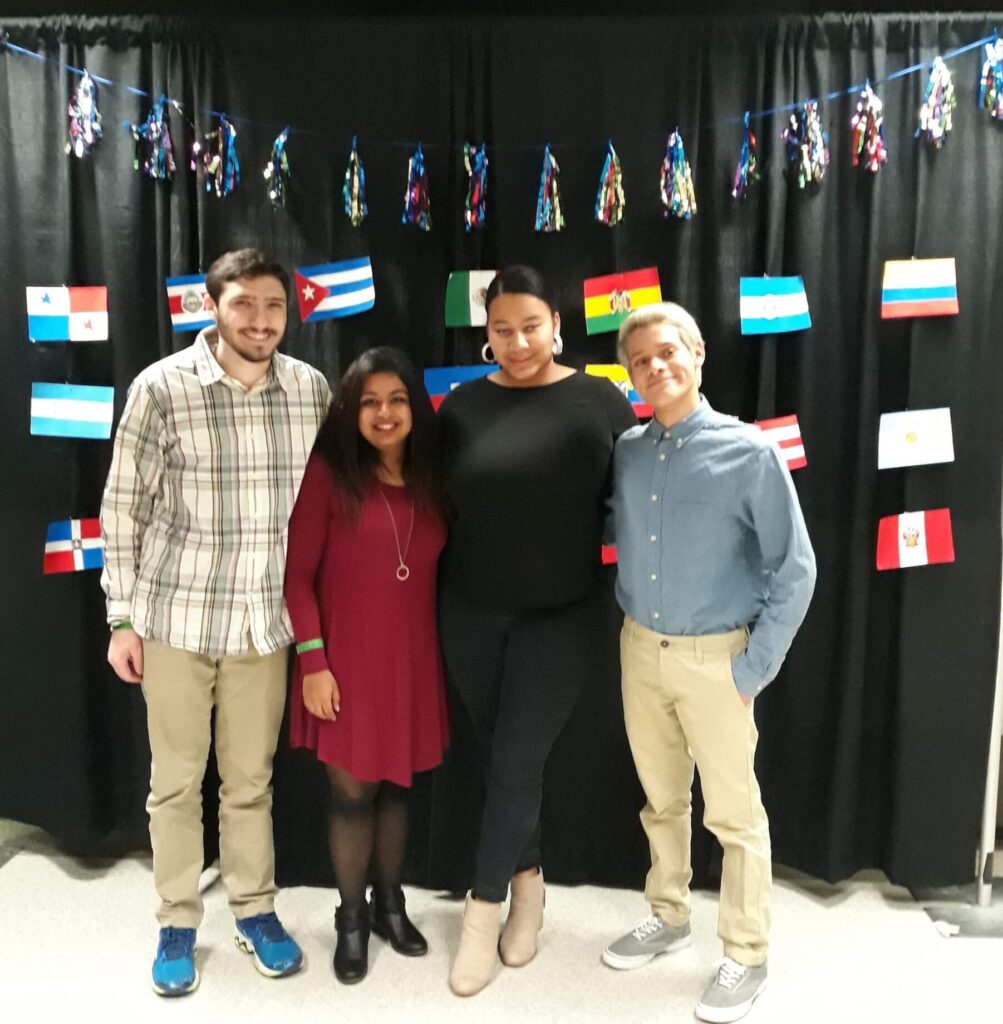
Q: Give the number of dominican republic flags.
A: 1